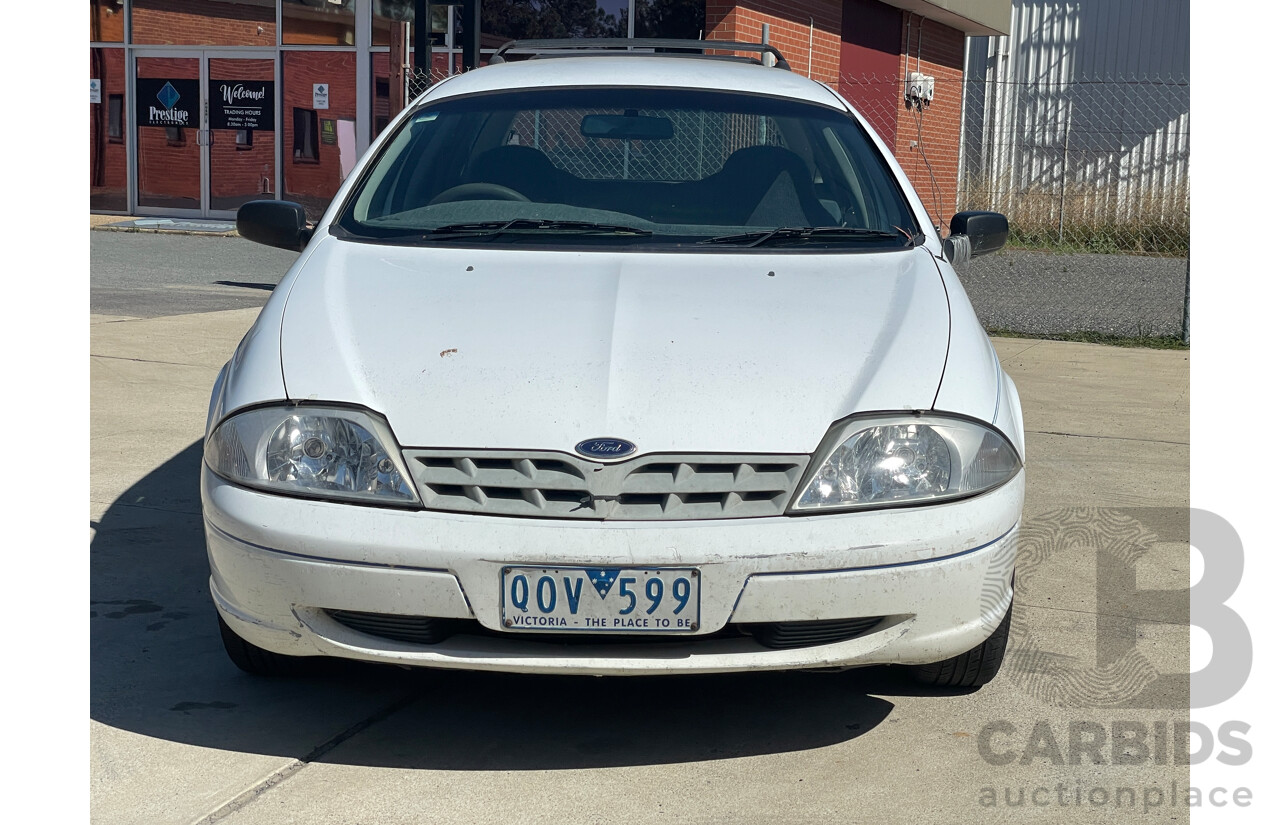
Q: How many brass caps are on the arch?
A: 0